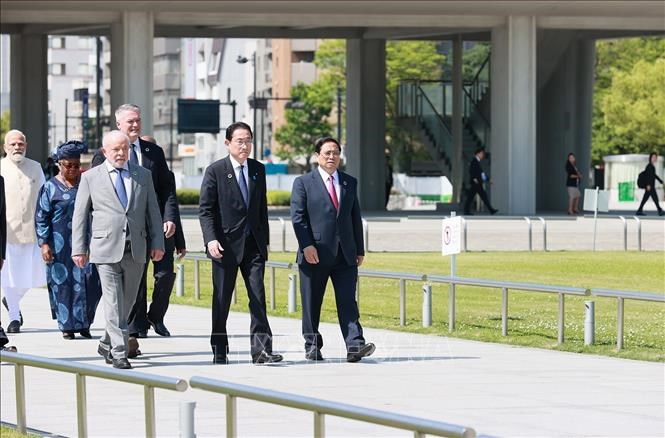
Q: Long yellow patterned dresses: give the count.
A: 0